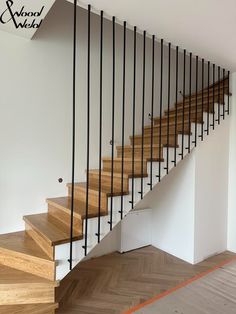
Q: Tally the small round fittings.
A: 4